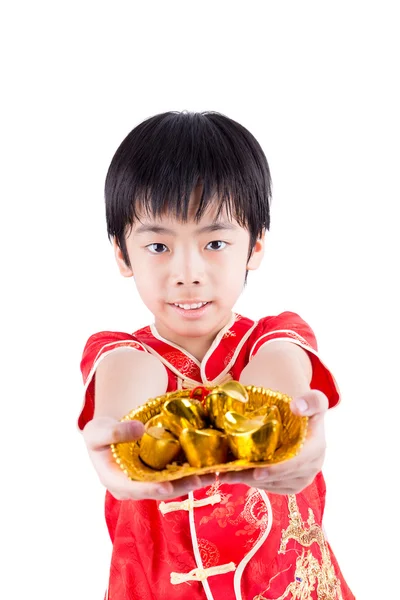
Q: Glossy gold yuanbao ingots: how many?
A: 6